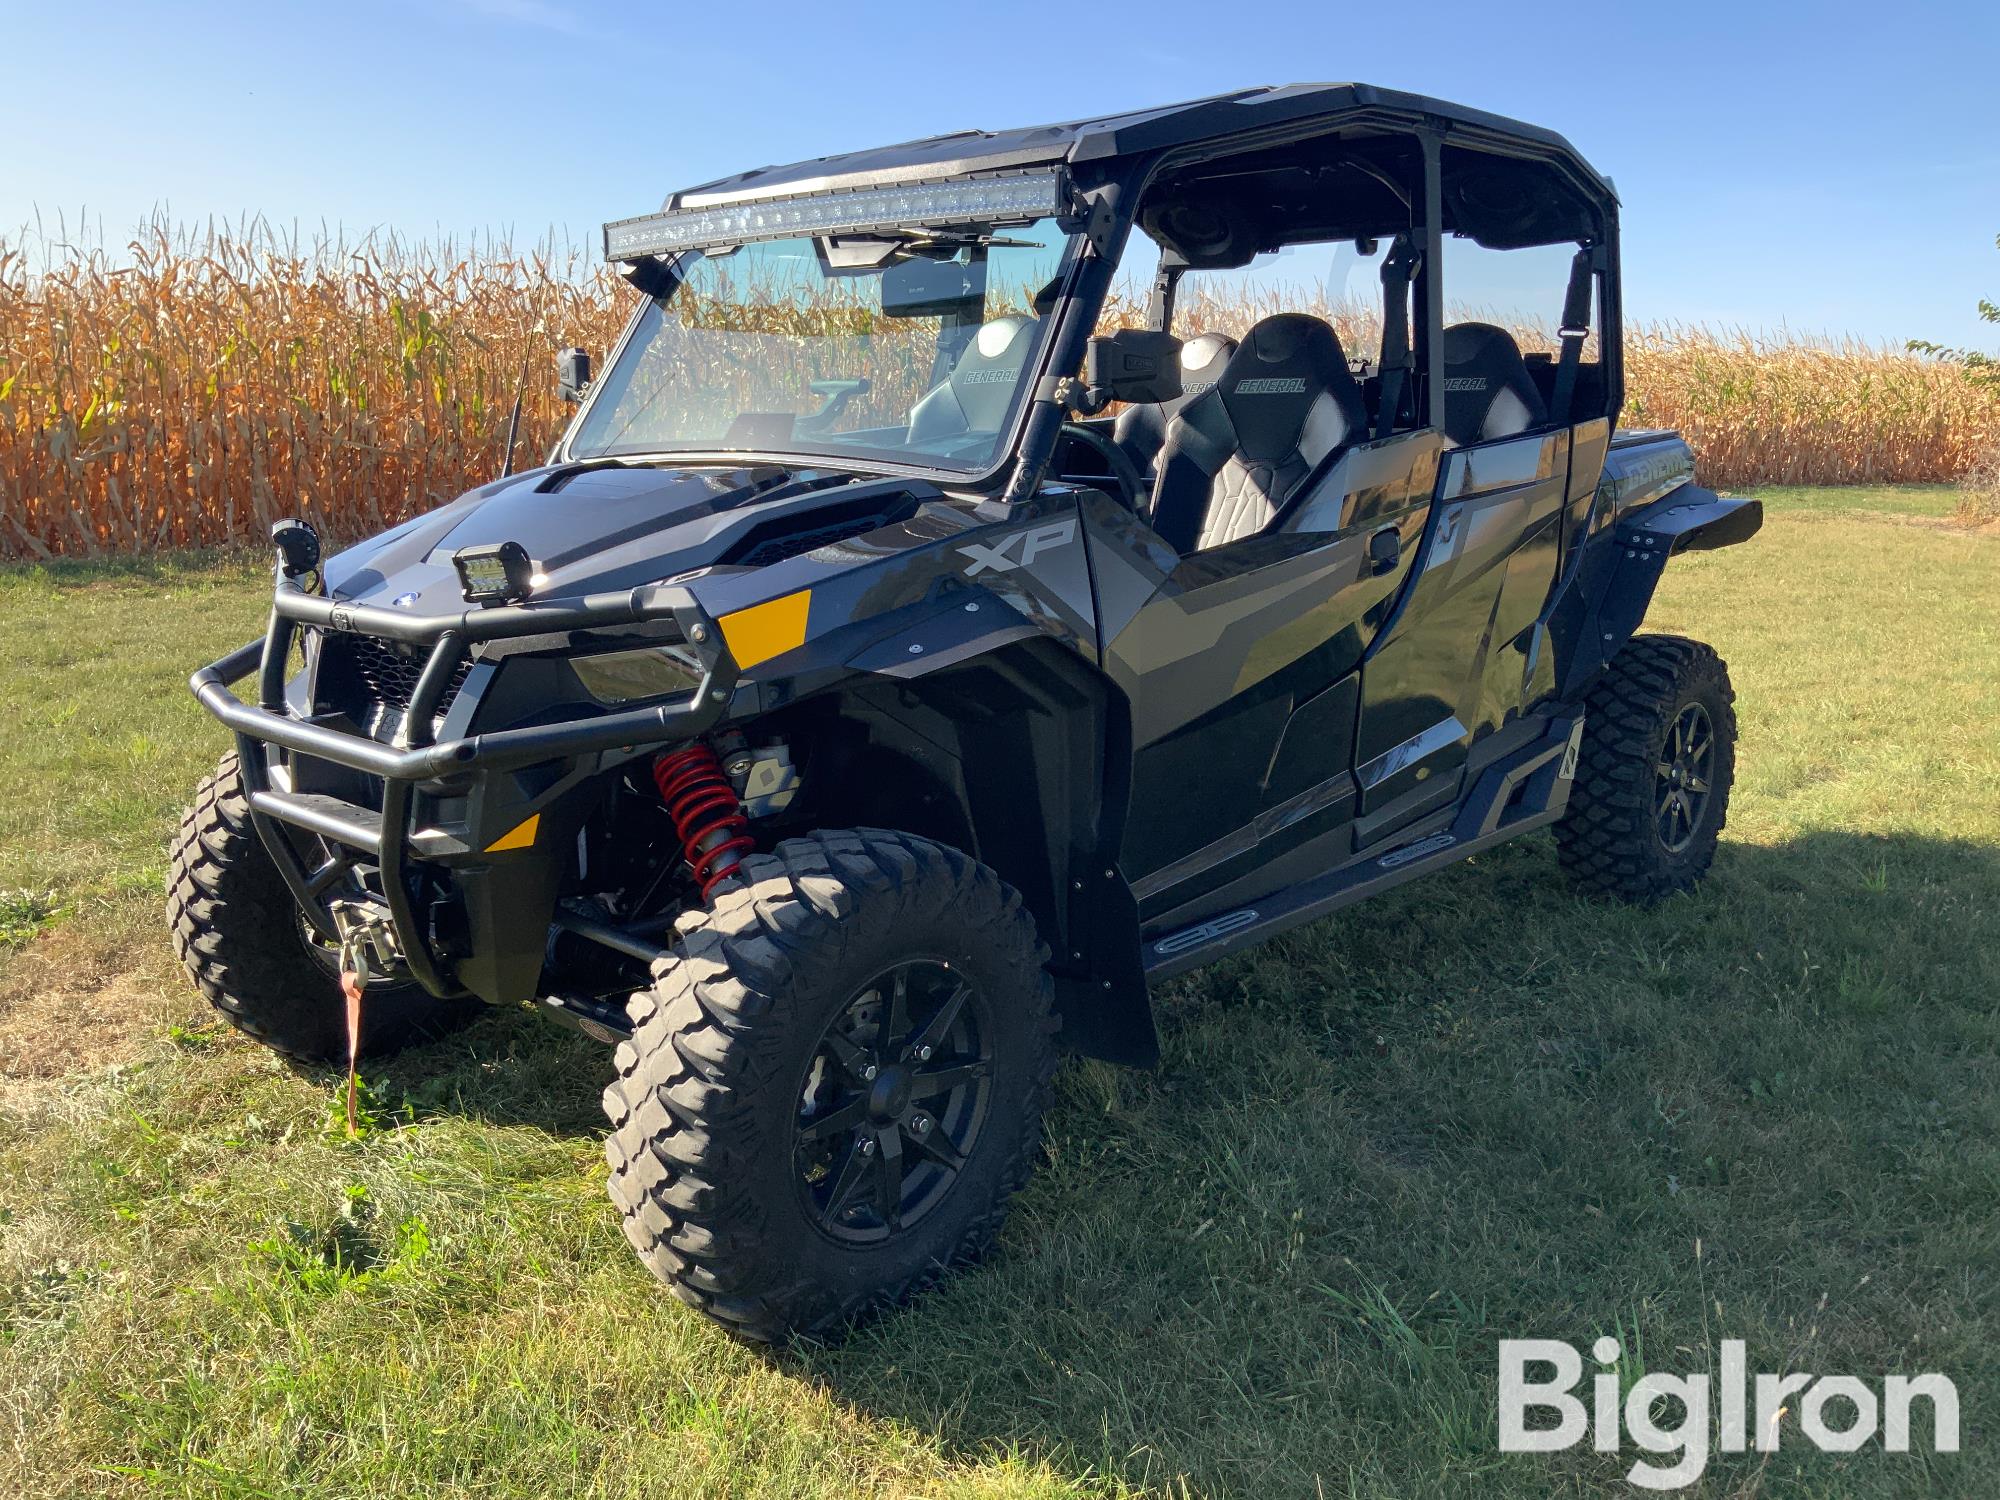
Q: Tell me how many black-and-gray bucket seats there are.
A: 4